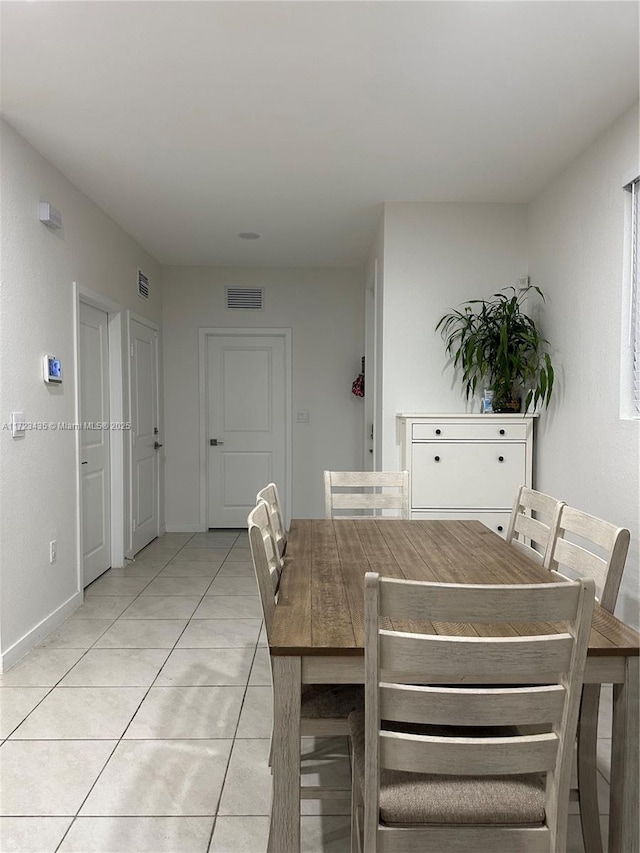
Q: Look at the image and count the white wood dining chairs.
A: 6